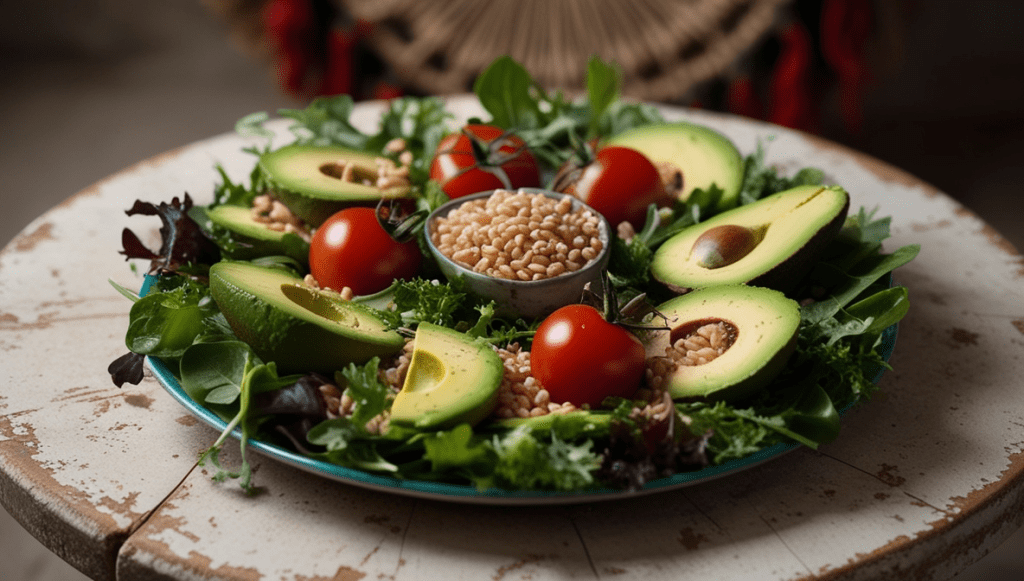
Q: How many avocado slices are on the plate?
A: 7